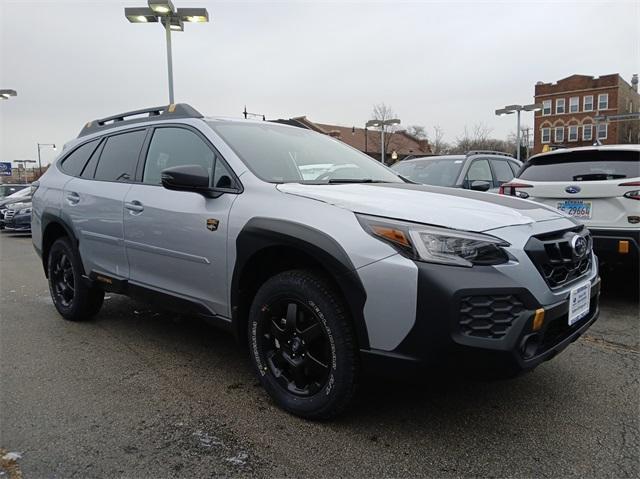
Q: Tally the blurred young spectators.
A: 0